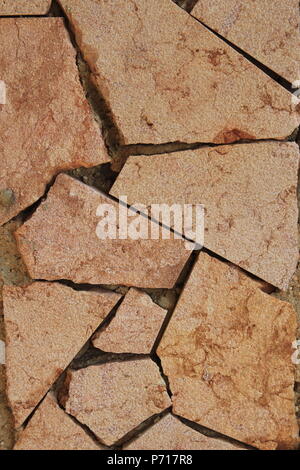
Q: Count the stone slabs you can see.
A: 12